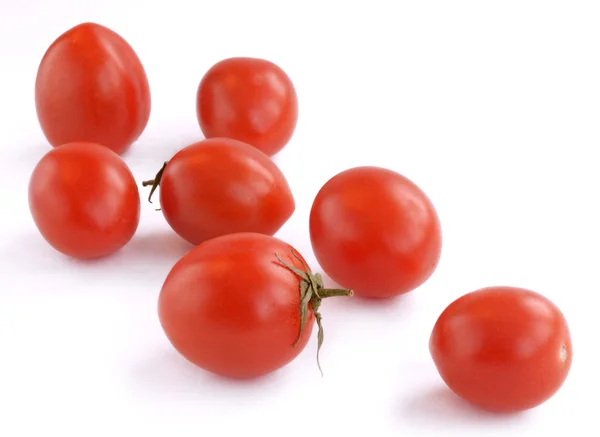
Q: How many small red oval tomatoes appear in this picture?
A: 7